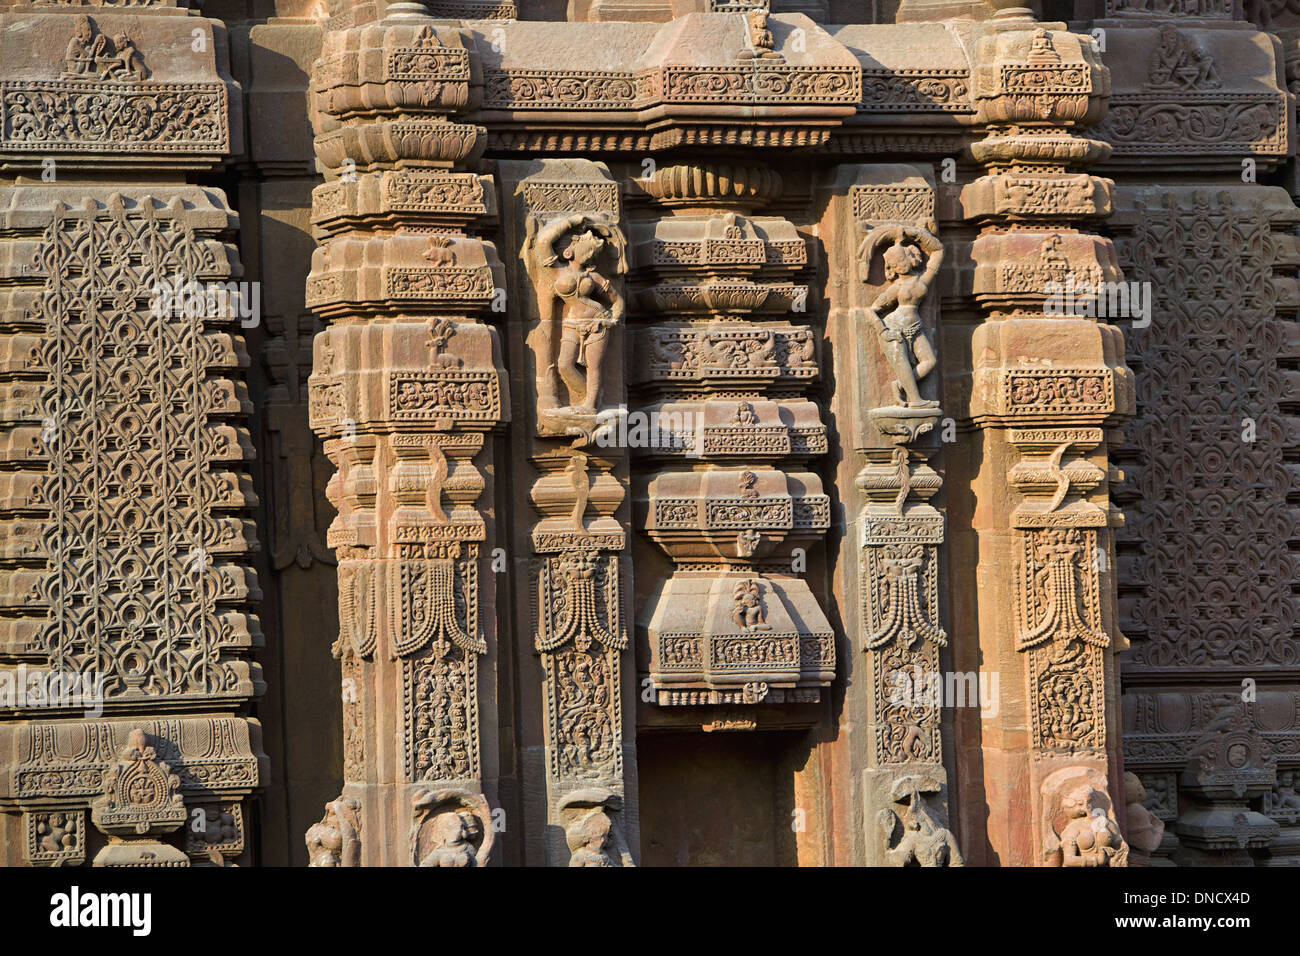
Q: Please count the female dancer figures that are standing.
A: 2